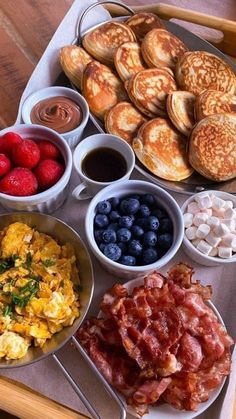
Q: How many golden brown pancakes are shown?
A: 13